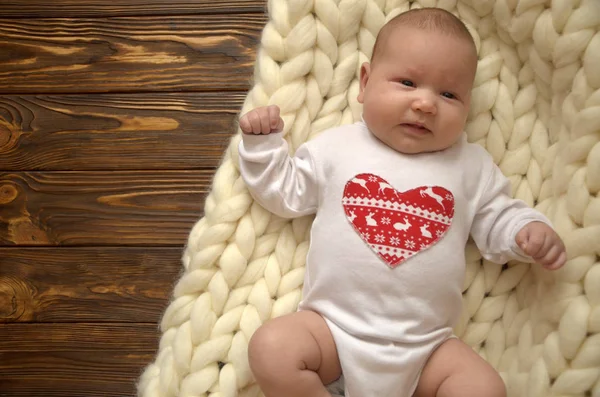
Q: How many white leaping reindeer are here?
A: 3